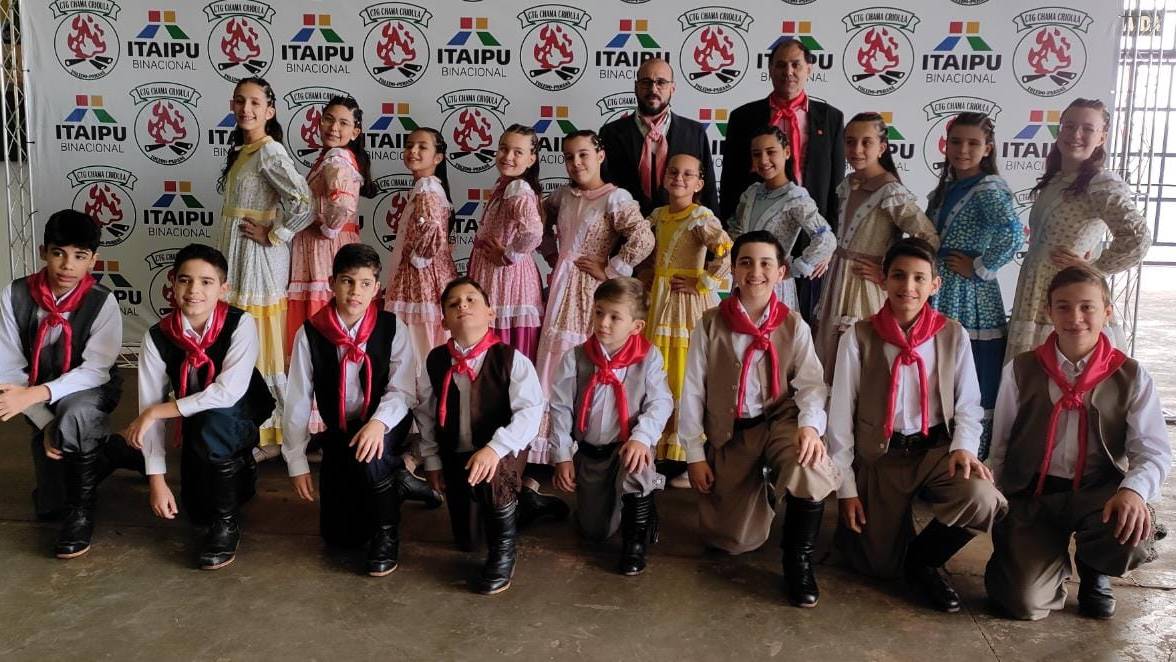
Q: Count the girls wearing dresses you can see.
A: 10